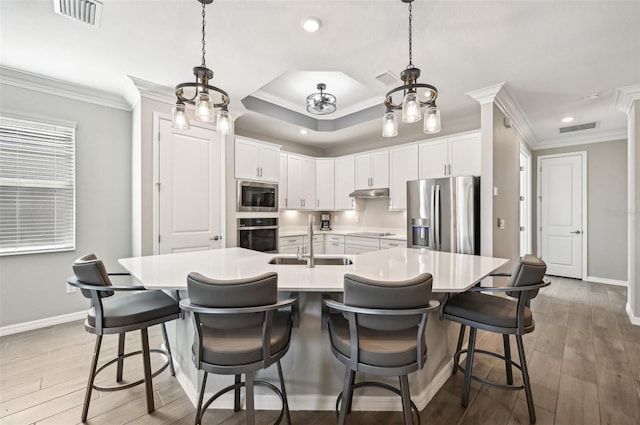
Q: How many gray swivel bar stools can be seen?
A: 4